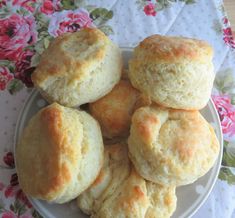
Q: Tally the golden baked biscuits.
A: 6